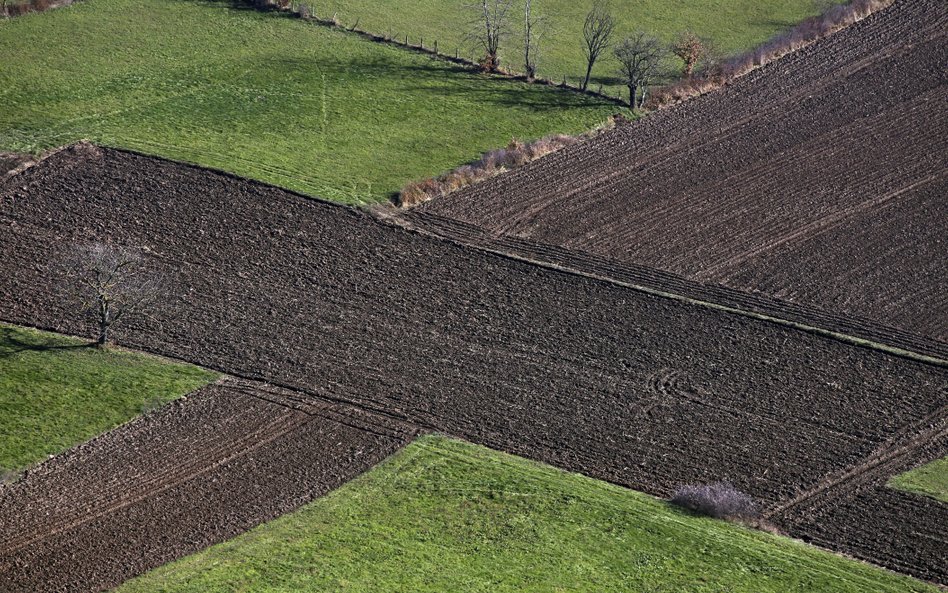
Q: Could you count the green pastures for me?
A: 5